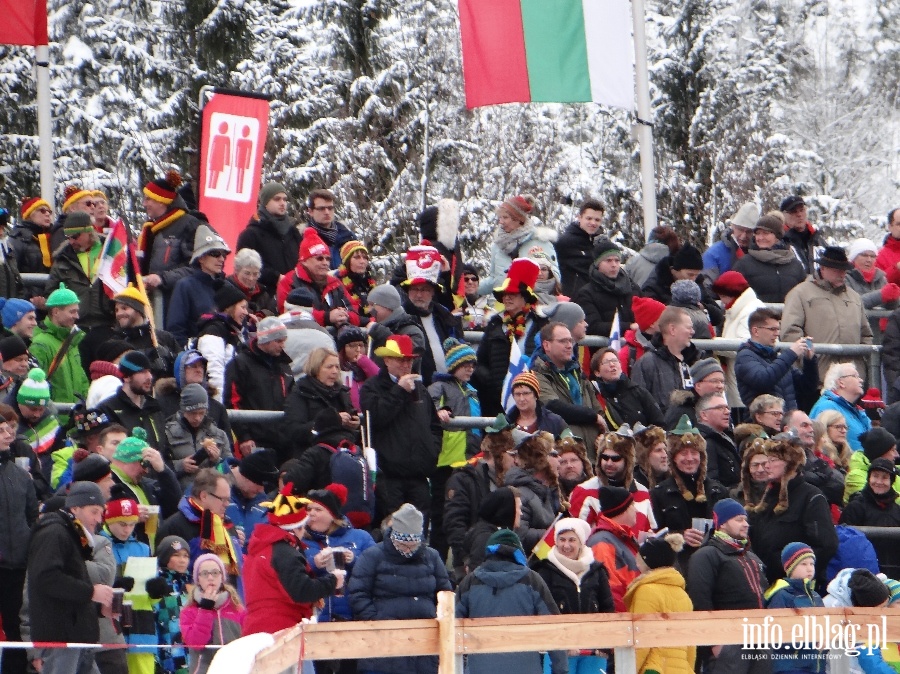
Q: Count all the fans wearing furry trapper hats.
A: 8